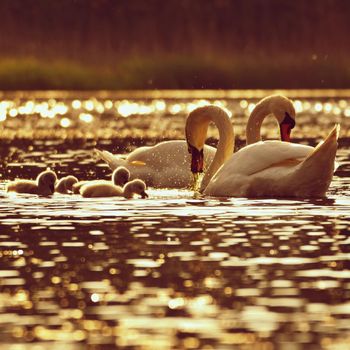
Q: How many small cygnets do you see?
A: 4